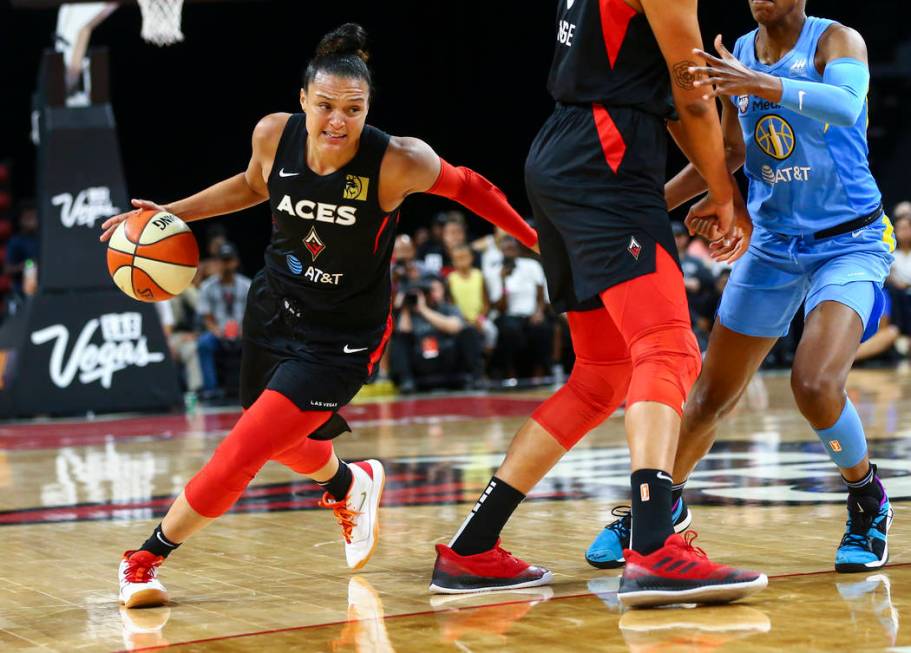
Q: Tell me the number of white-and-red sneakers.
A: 2